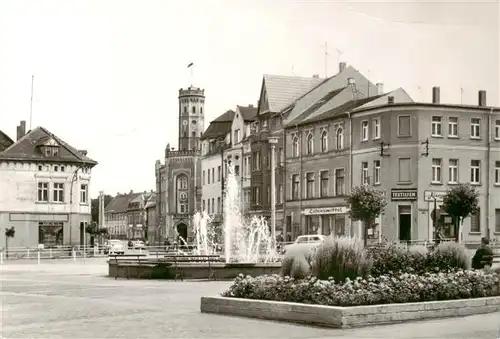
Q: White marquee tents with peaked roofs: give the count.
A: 0